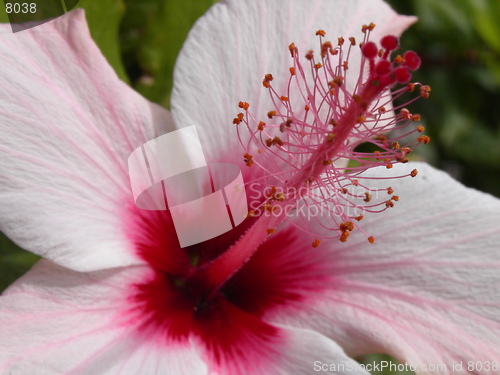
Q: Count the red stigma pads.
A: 5